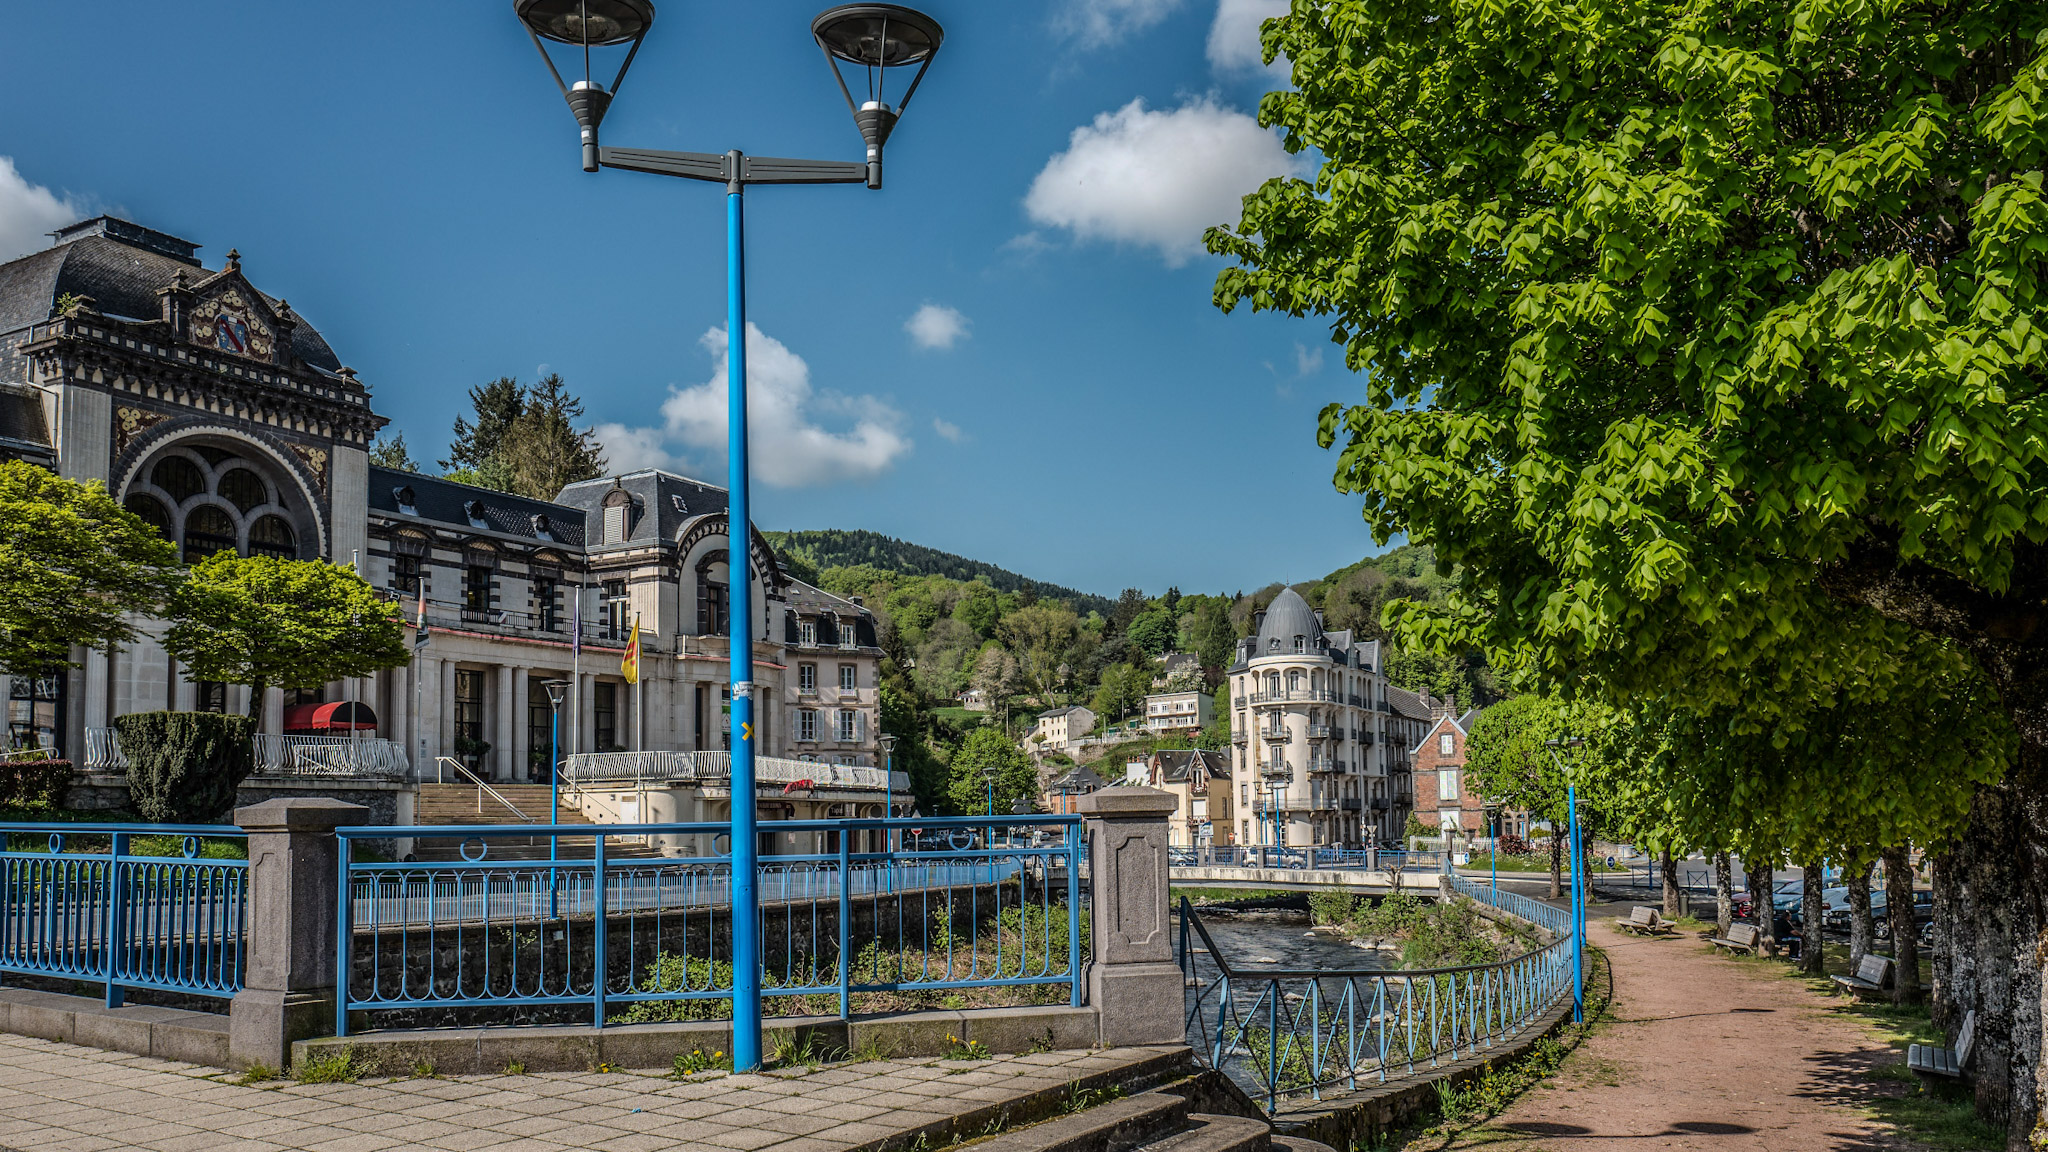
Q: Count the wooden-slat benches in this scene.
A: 4